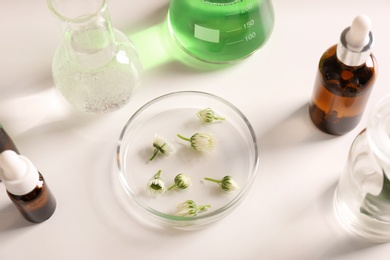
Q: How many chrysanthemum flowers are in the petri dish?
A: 7